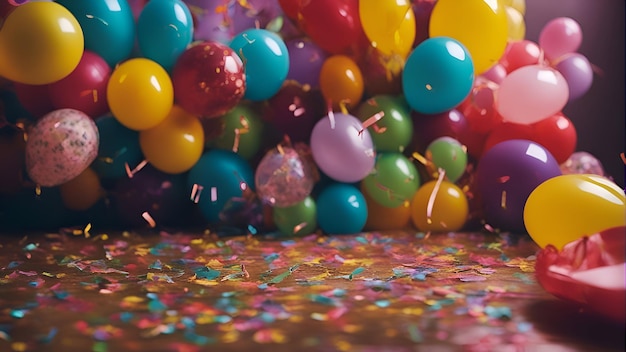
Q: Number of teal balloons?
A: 7